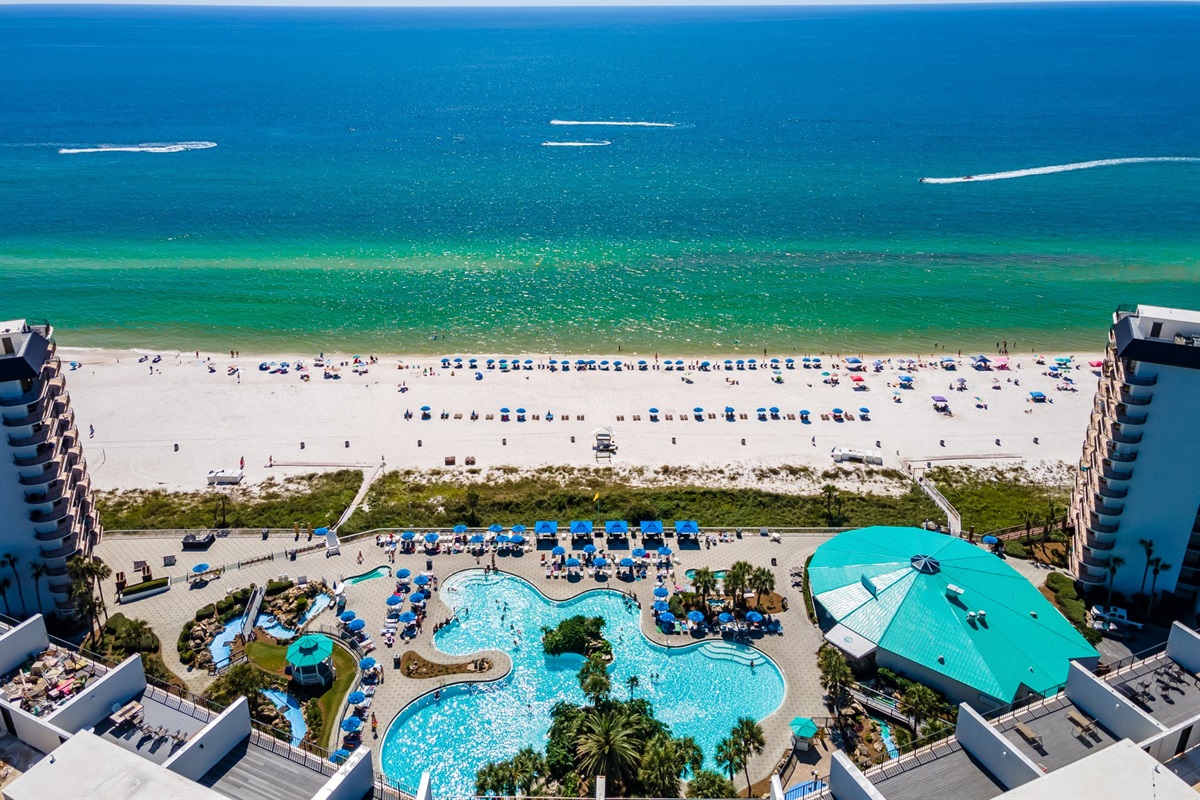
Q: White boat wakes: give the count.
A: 4